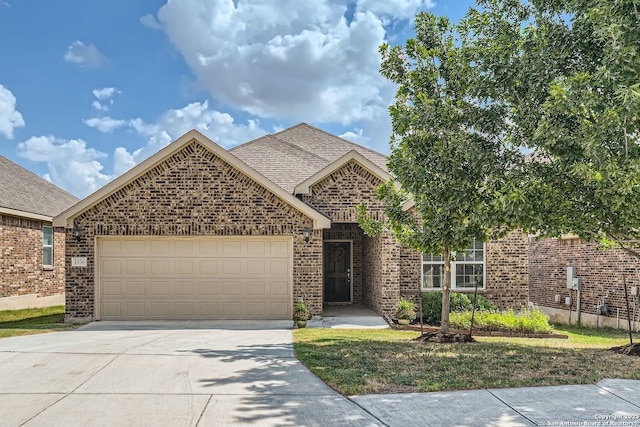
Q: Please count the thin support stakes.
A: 3